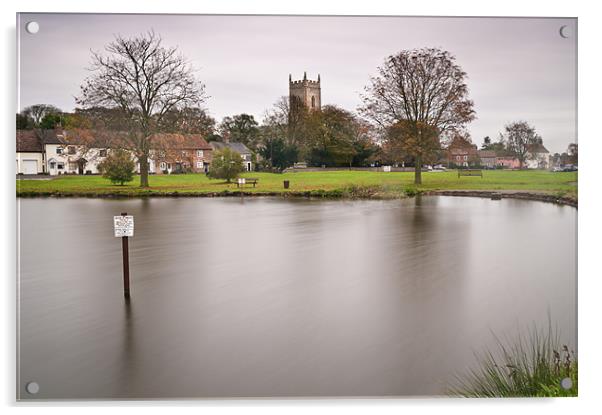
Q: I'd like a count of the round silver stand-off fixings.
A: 4